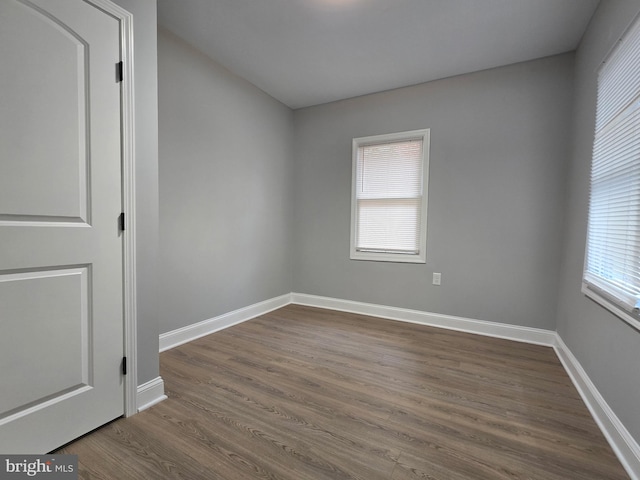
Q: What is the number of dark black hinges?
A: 3